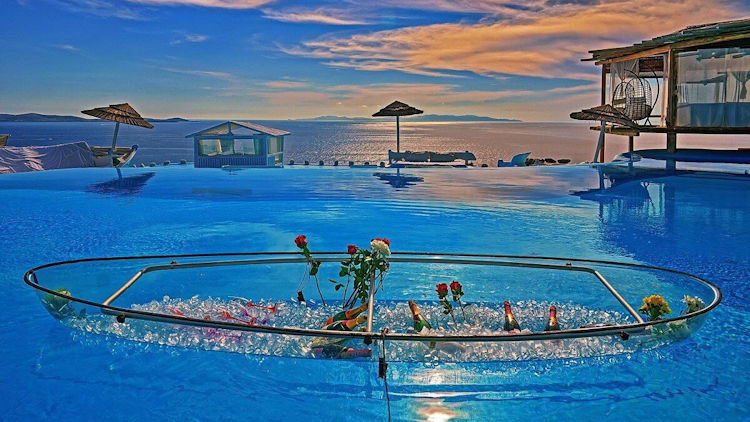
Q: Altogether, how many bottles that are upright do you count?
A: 3